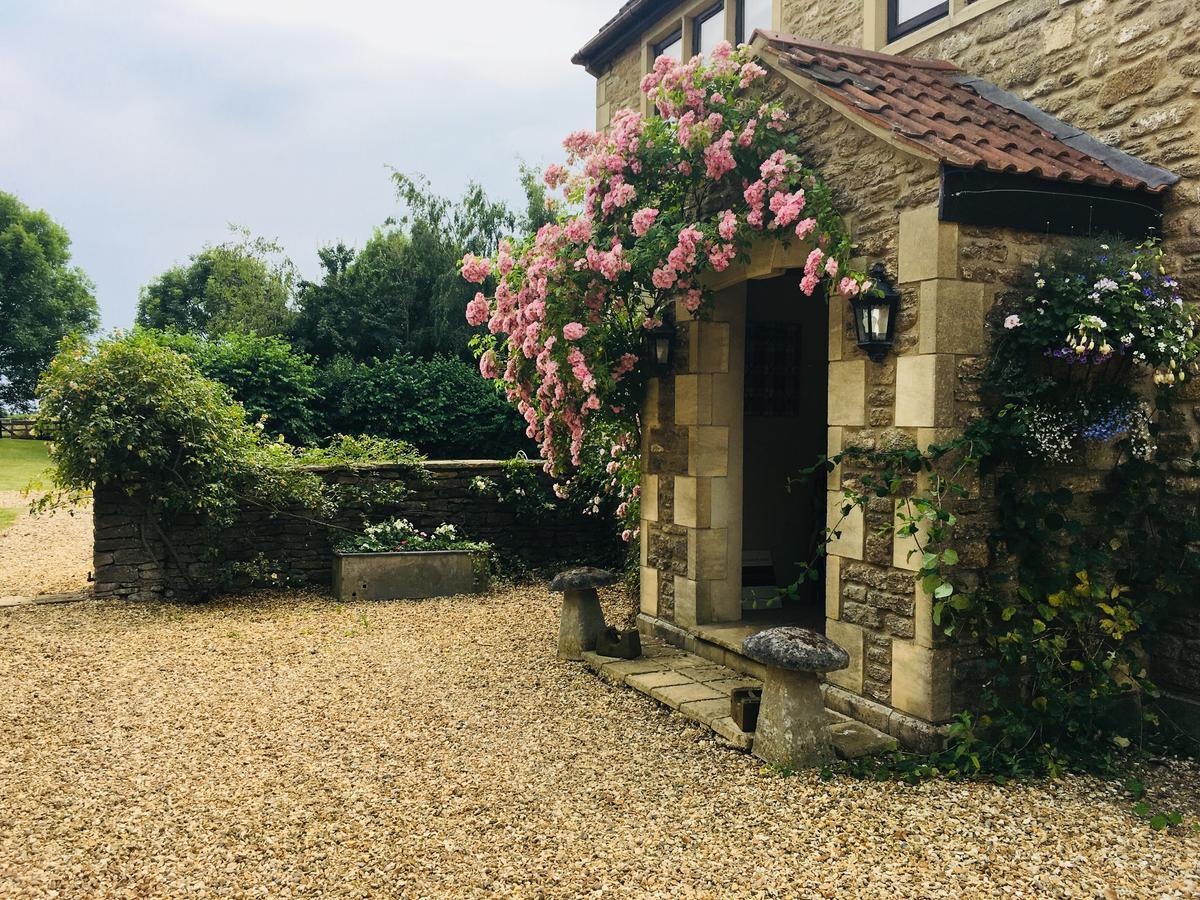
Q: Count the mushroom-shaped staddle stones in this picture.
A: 2